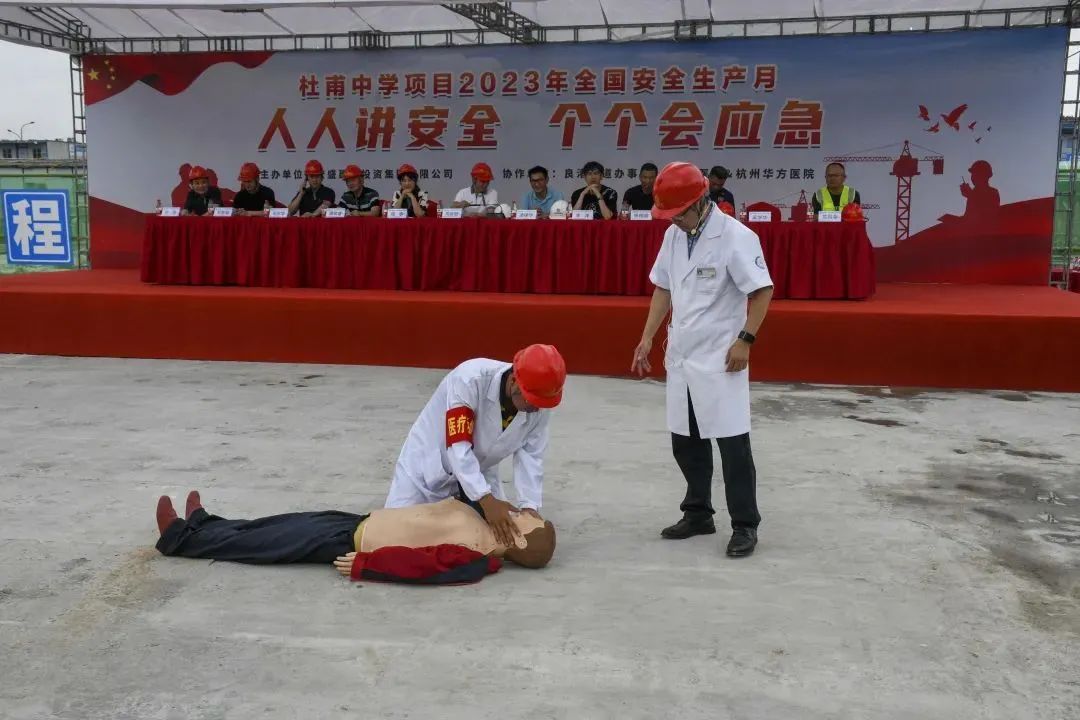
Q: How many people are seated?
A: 11